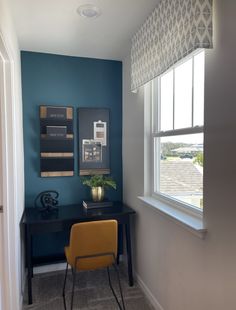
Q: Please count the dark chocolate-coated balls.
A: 0